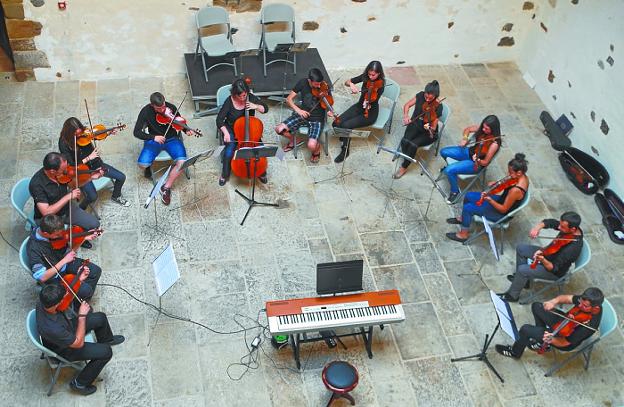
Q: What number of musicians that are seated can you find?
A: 13